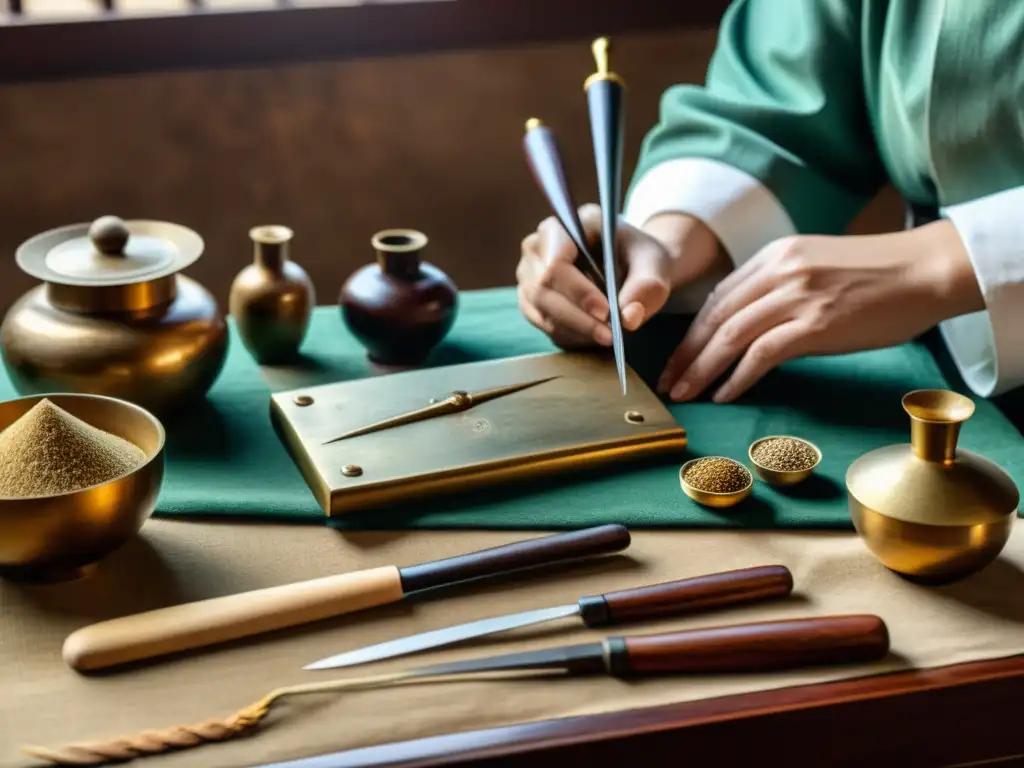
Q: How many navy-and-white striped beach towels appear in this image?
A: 0